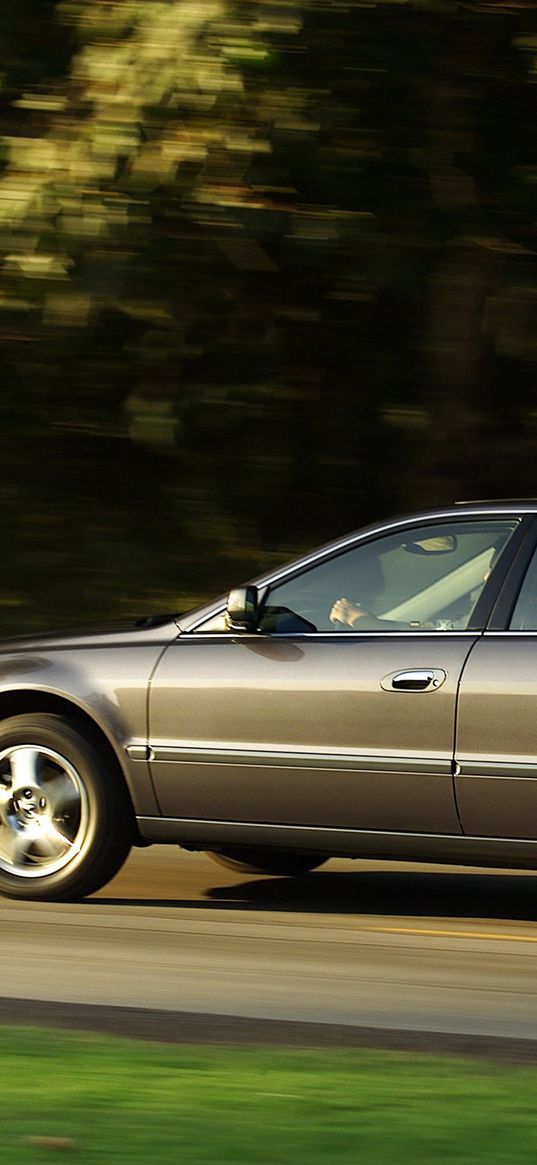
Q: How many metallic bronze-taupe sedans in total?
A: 1